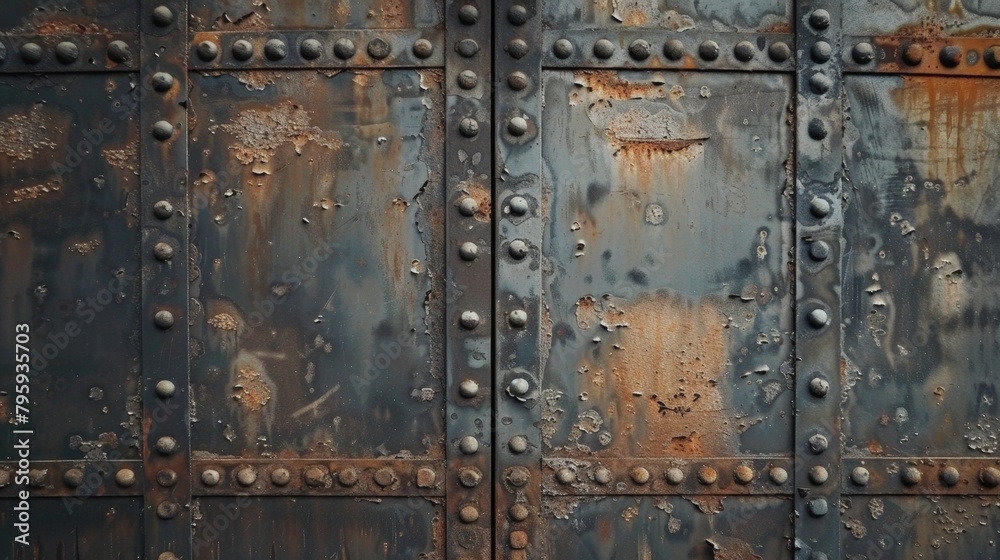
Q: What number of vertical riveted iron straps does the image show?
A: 4